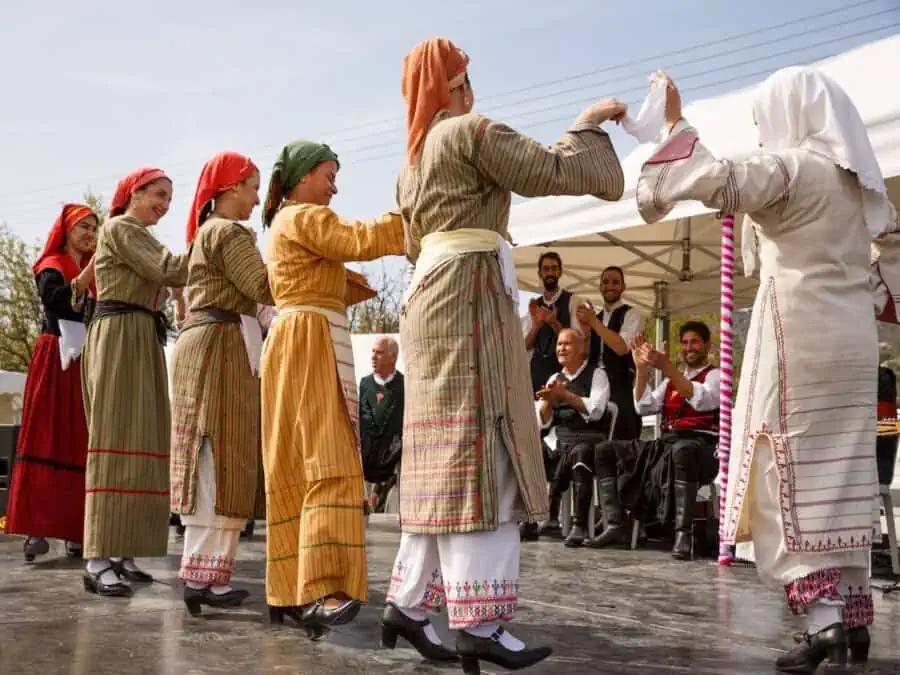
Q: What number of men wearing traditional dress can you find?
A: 5